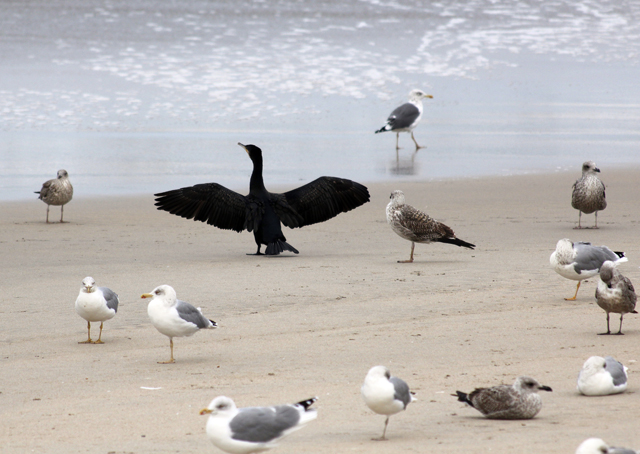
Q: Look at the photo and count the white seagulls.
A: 8